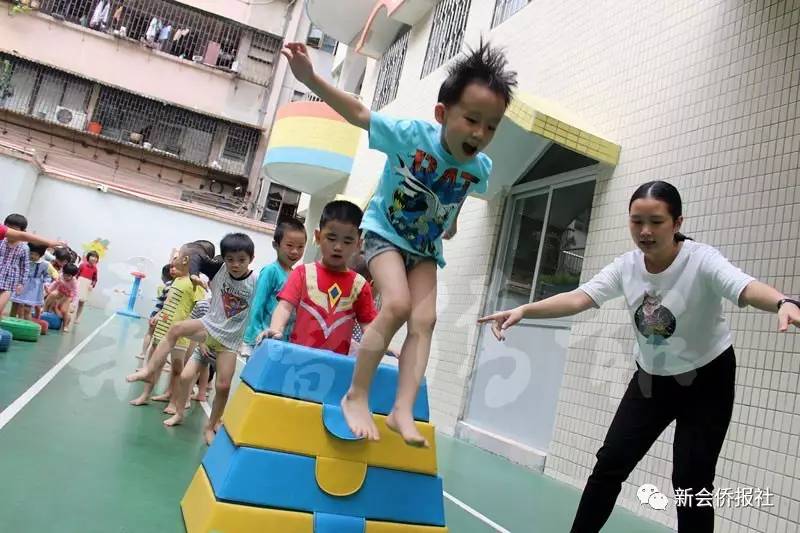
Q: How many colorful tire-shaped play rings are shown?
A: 4